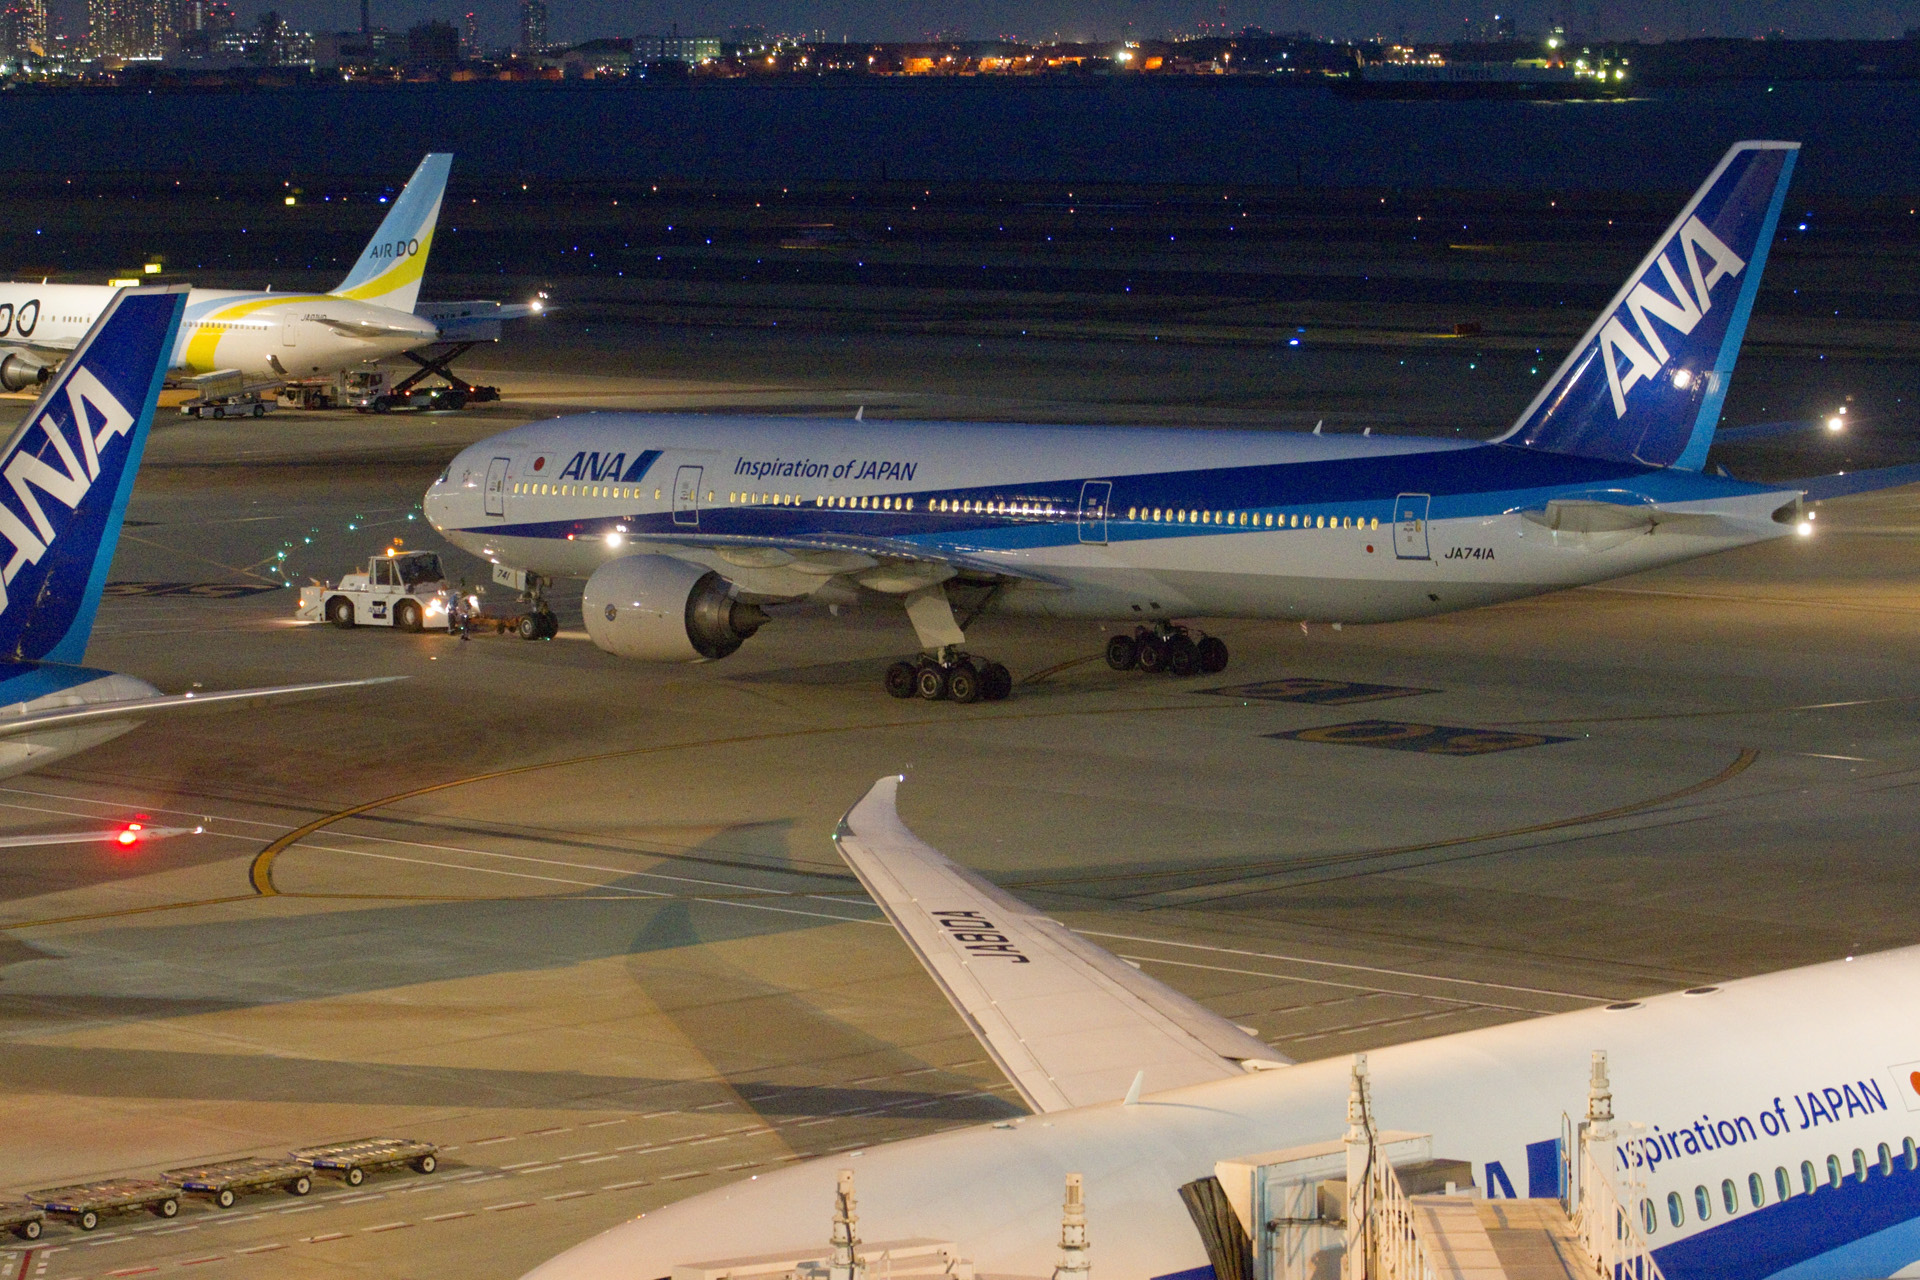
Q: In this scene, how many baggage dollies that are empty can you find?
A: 4